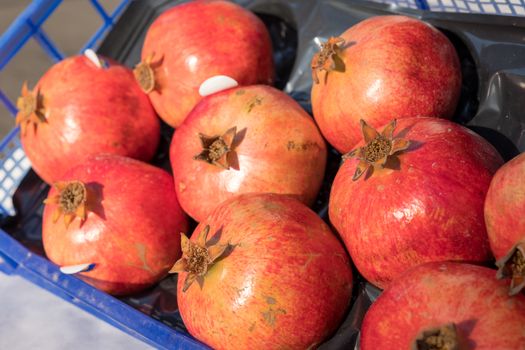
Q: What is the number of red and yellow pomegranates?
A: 9